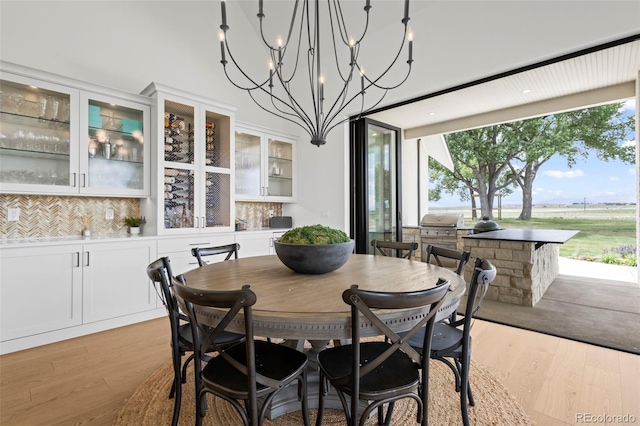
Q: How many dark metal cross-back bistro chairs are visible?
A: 7